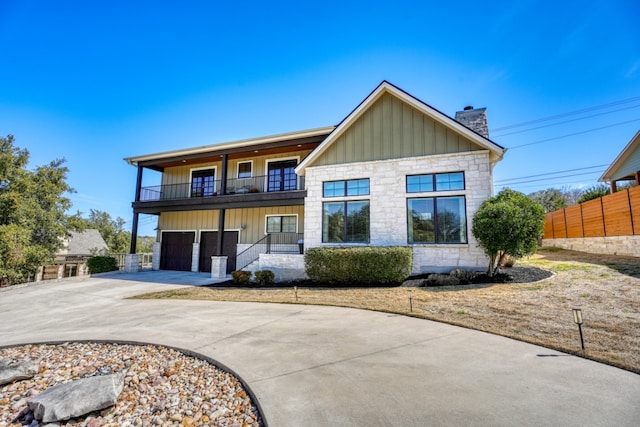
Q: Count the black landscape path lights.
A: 3